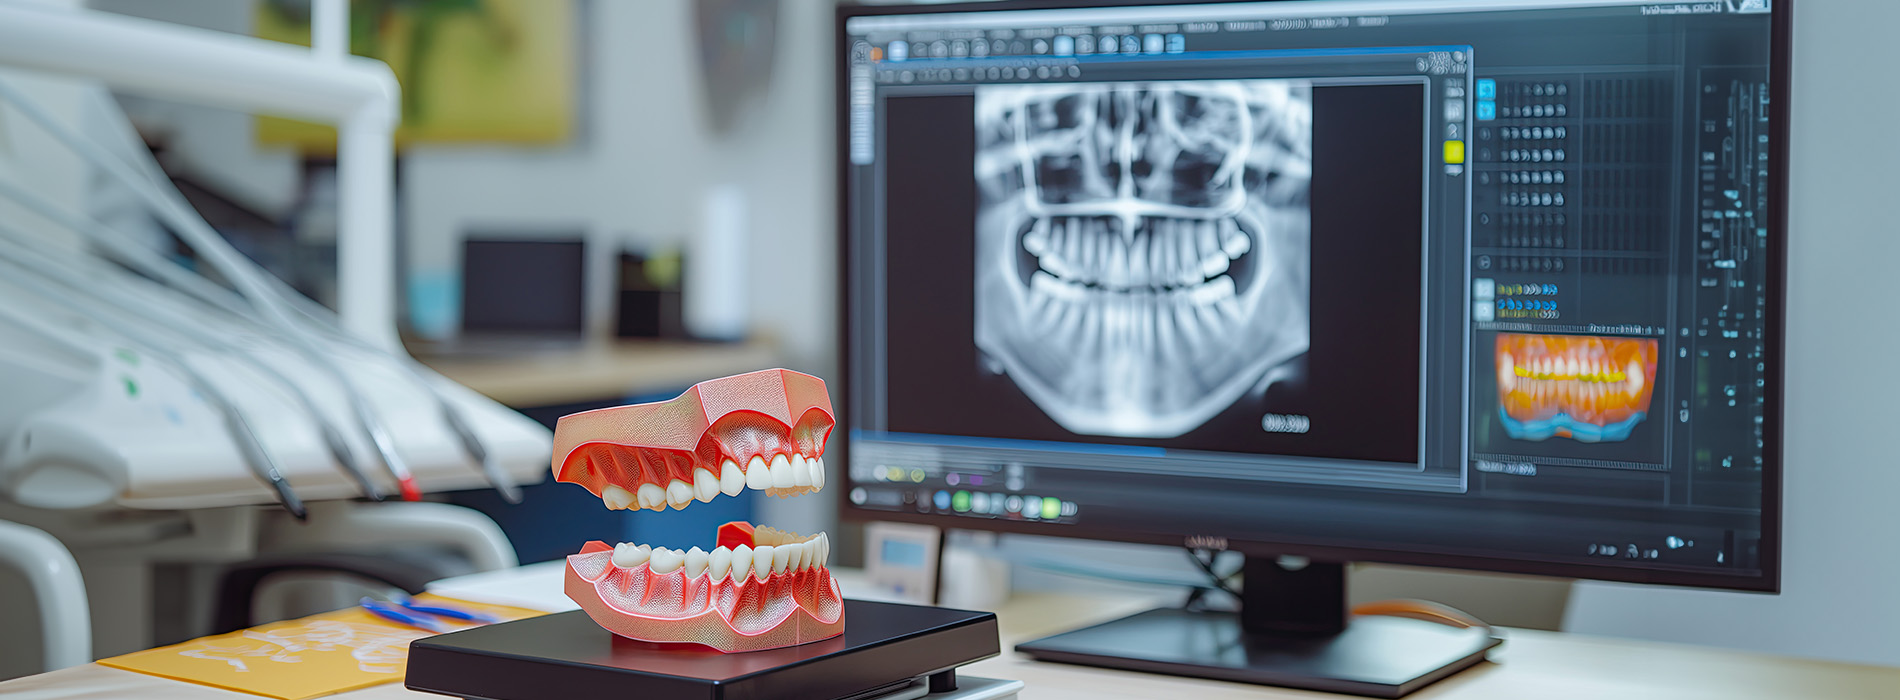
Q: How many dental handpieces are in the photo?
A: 4